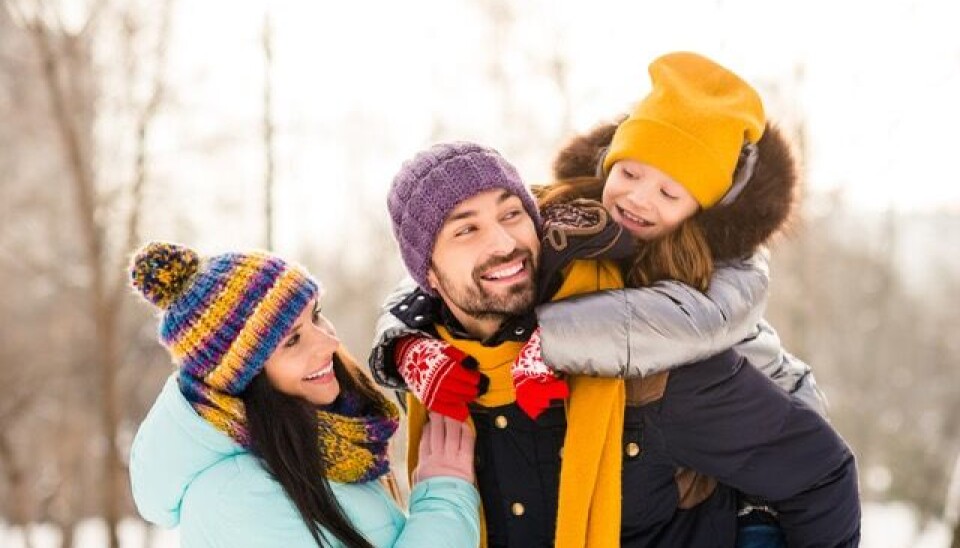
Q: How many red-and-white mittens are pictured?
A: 2